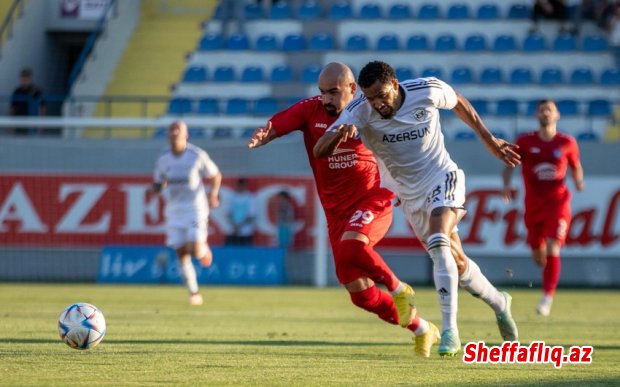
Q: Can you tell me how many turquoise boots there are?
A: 2